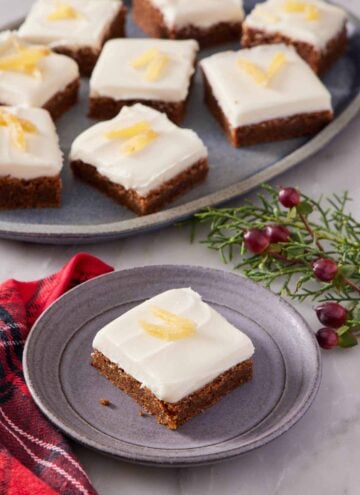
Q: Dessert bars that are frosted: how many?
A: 9